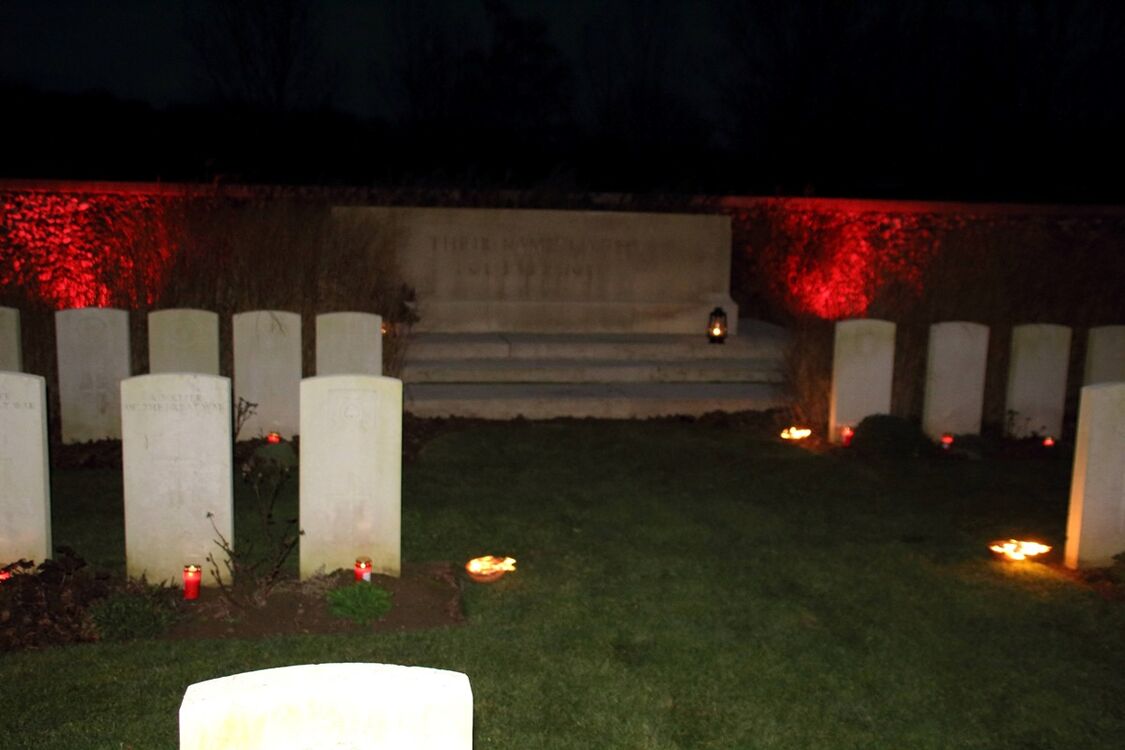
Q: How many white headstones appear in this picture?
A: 14